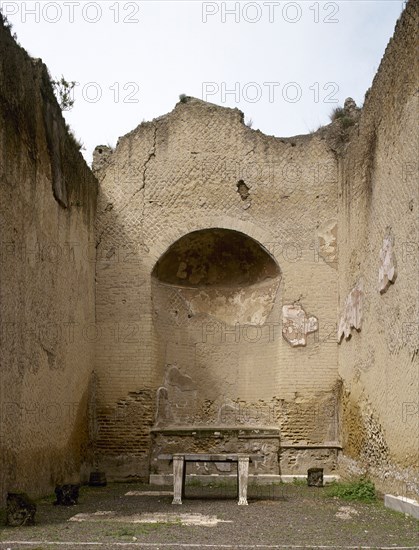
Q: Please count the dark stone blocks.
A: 4